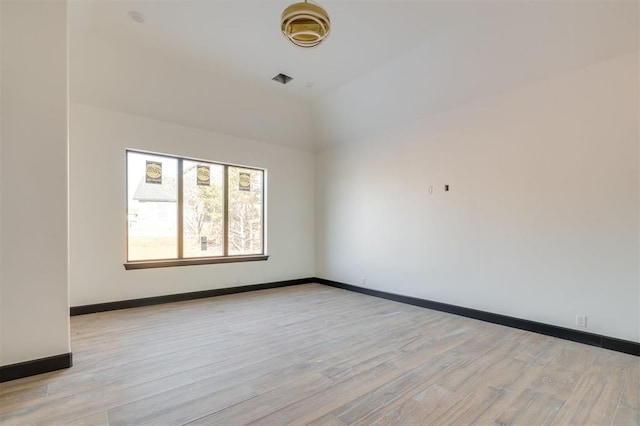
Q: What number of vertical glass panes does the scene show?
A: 3